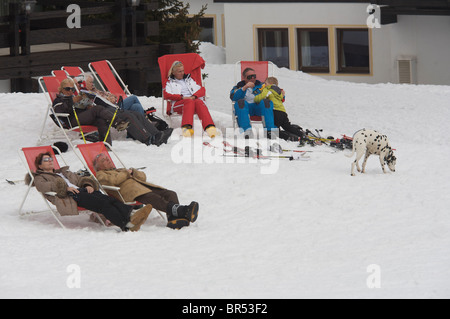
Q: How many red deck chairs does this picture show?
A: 8